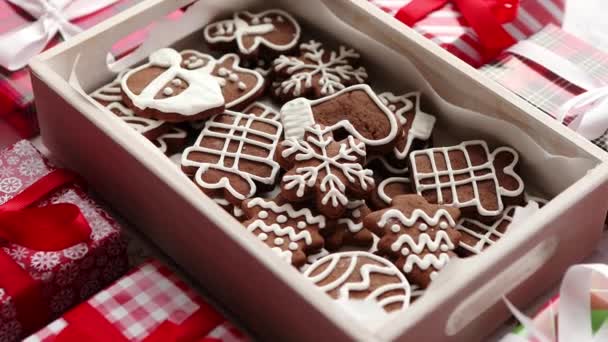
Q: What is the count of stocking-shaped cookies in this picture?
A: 1